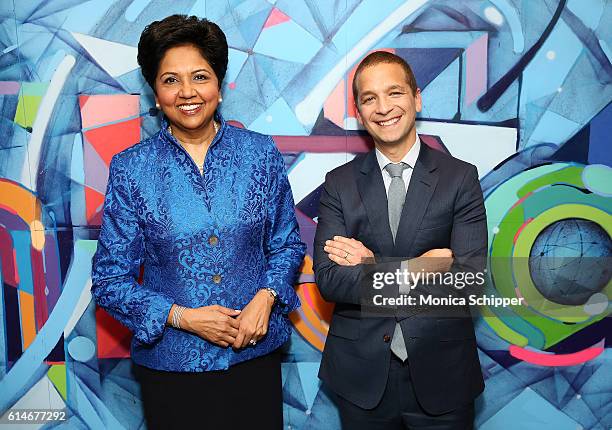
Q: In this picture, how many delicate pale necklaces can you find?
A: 1